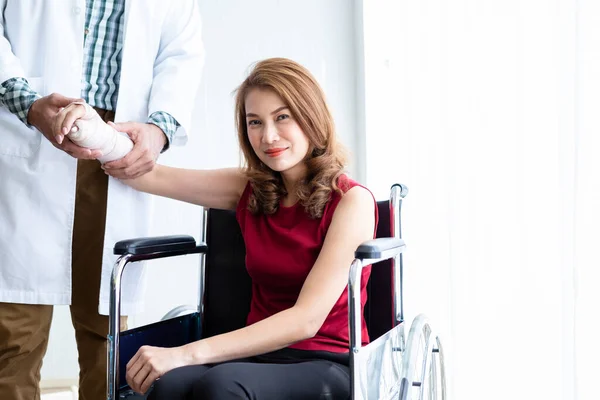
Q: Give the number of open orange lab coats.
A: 0